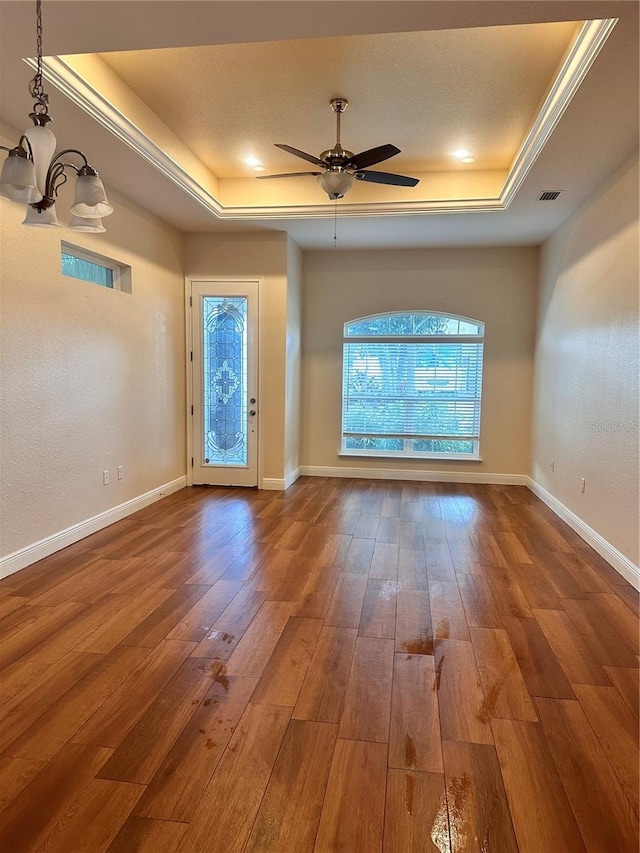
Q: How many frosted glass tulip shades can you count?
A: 4